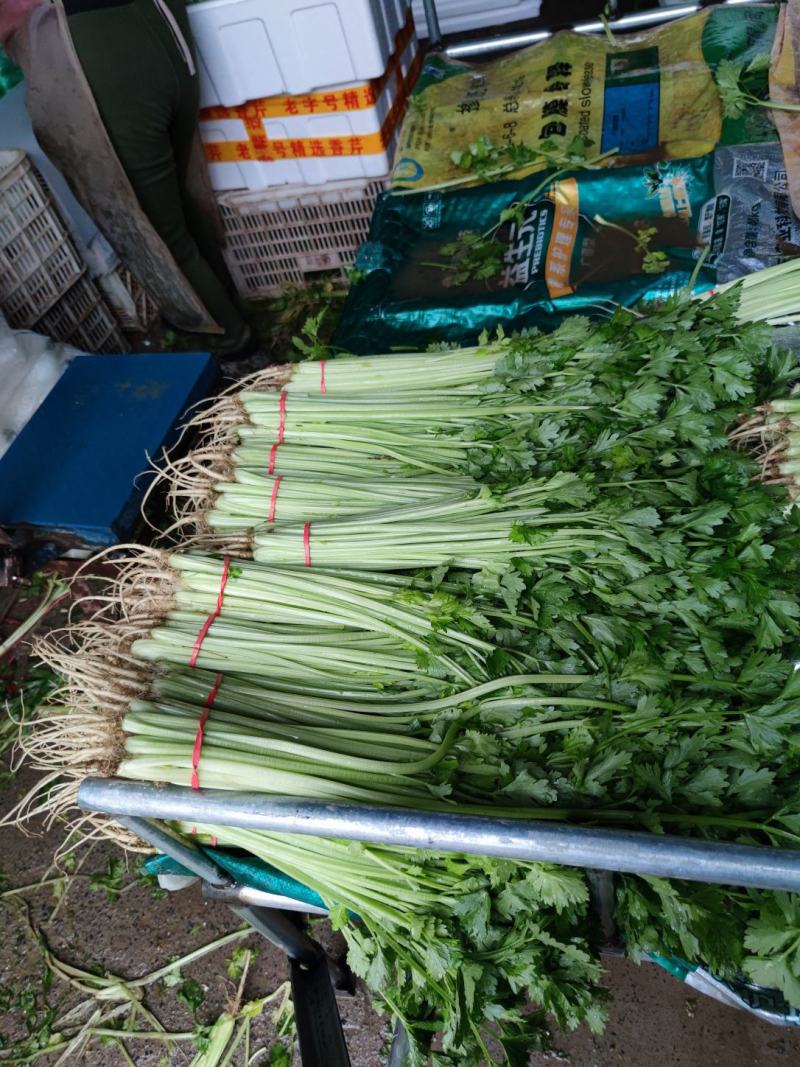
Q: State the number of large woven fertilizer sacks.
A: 2